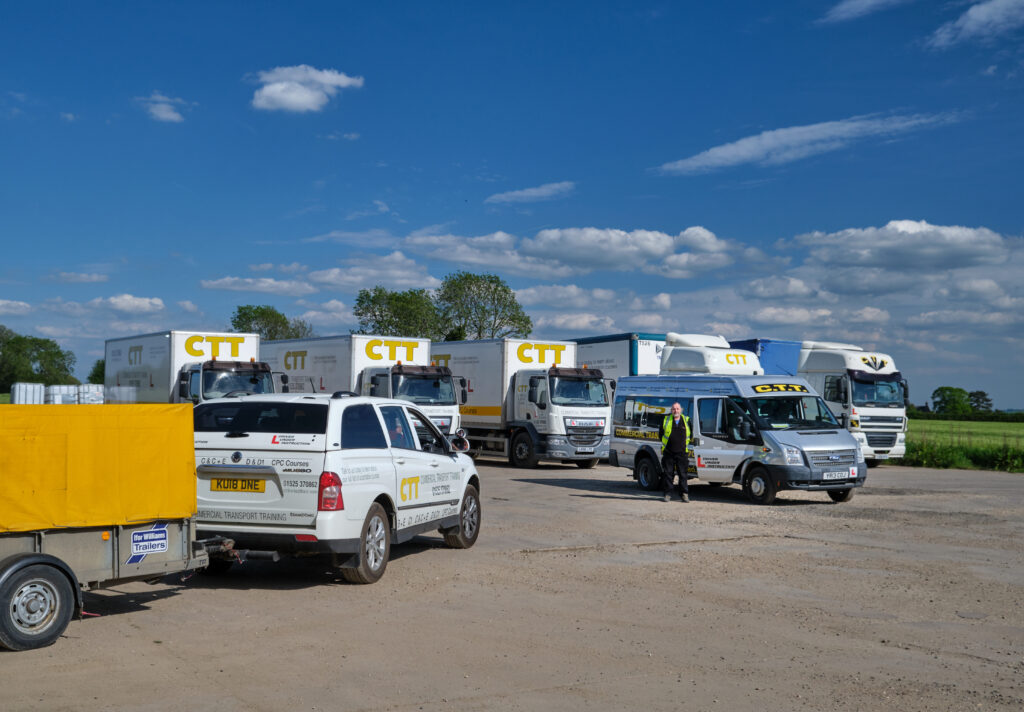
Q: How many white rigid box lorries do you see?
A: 3